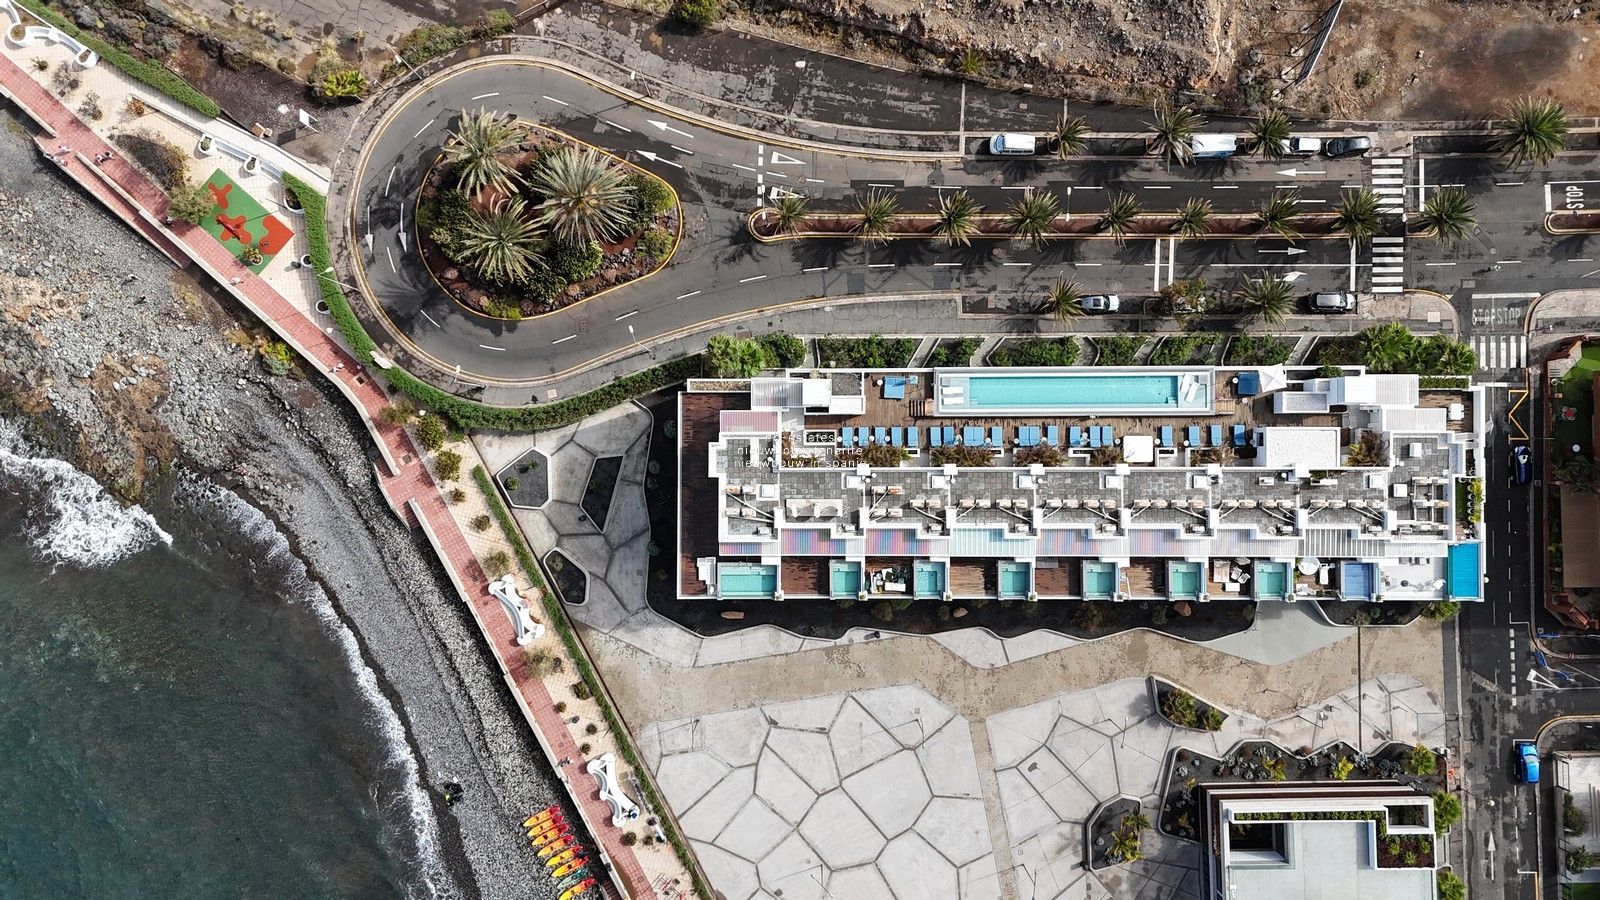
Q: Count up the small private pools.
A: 9